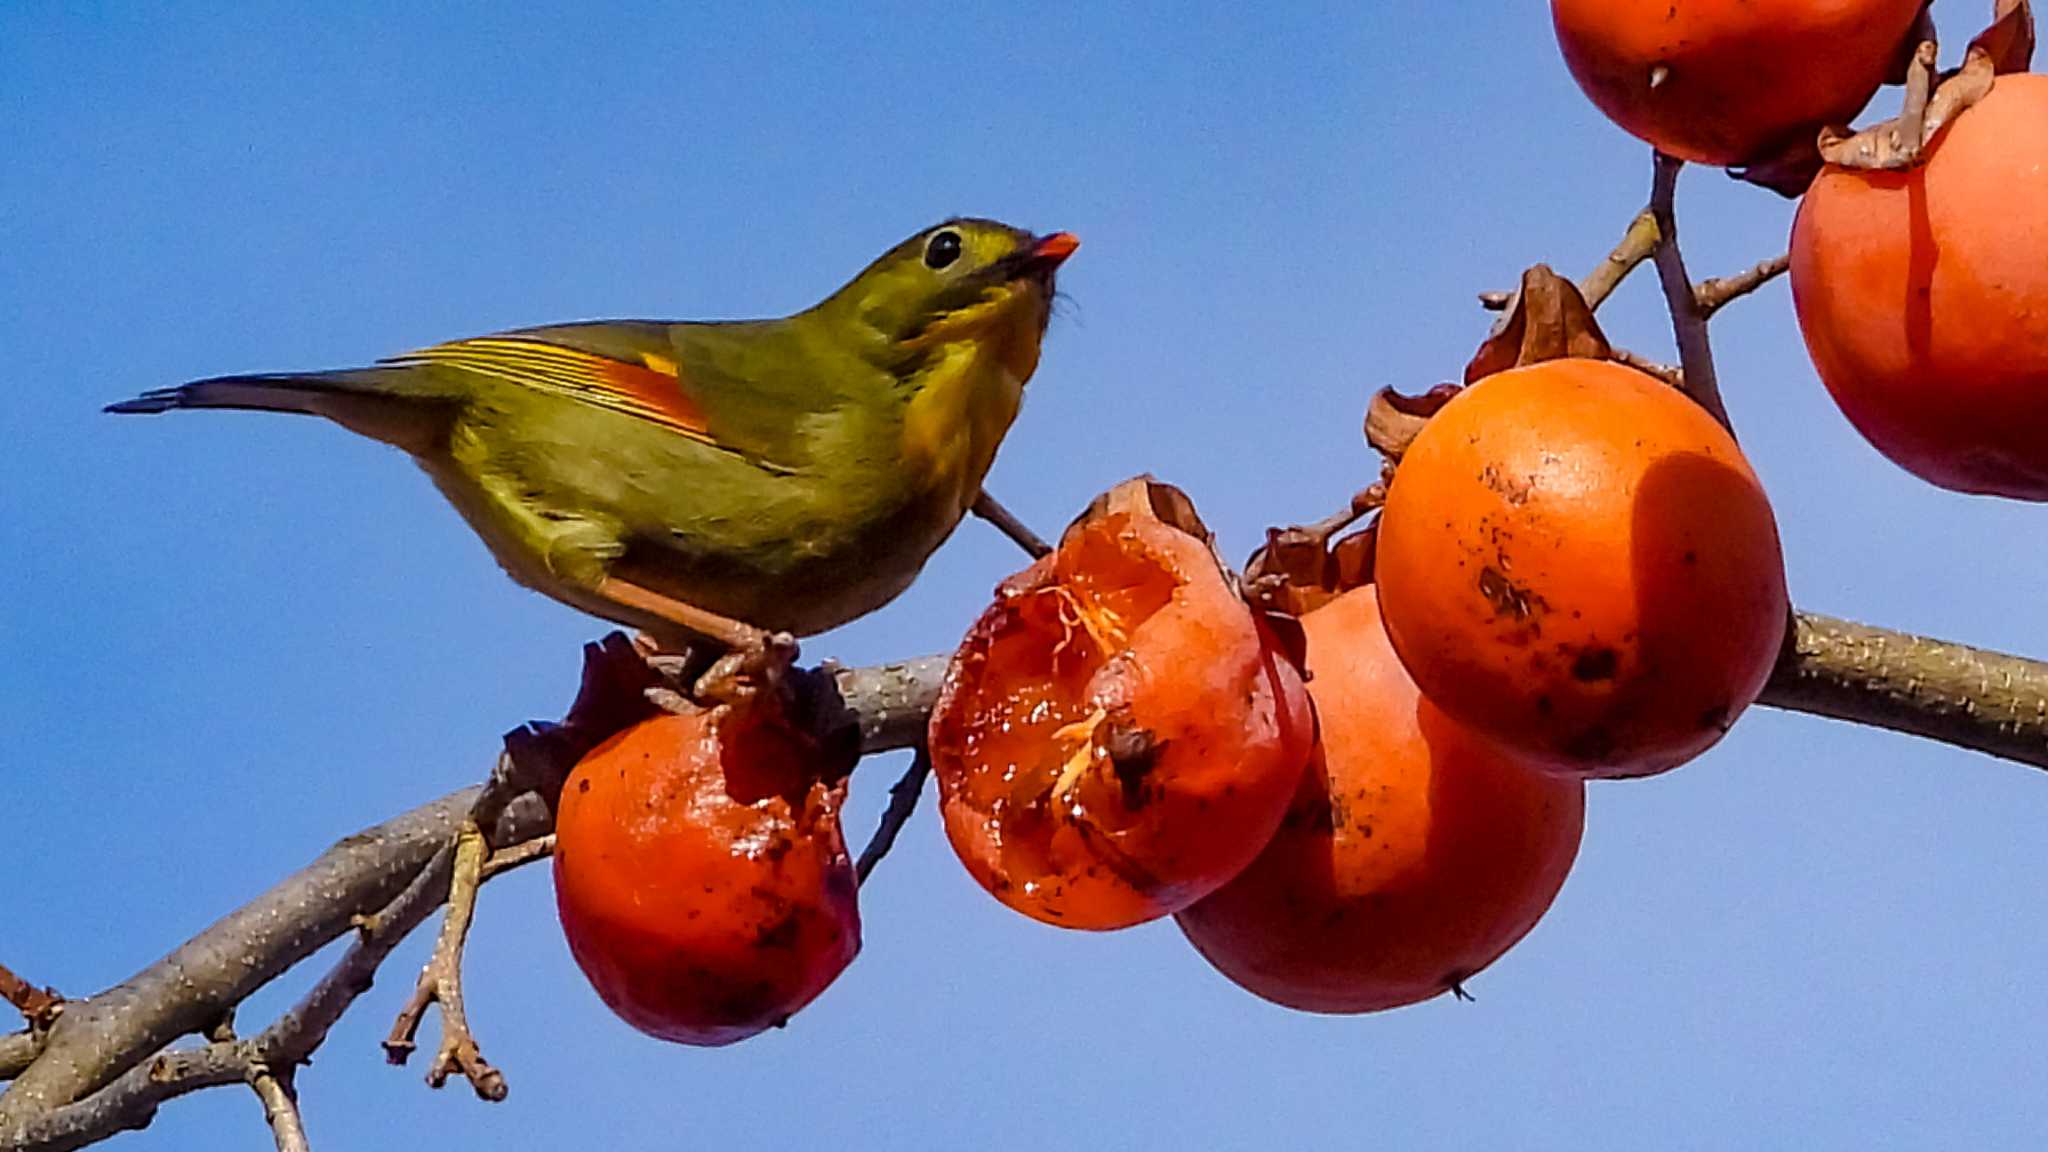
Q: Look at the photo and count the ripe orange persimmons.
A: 6